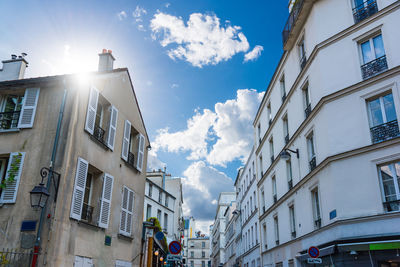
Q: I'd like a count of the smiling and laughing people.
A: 0